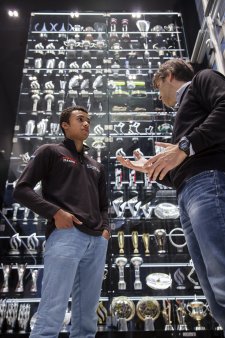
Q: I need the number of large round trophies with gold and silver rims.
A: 2